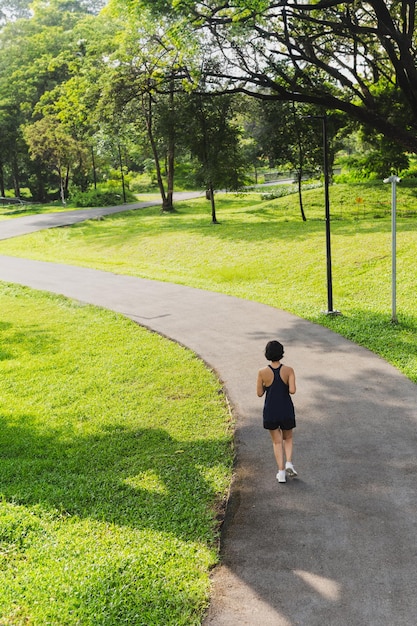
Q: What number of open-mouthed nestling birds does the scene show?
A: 0